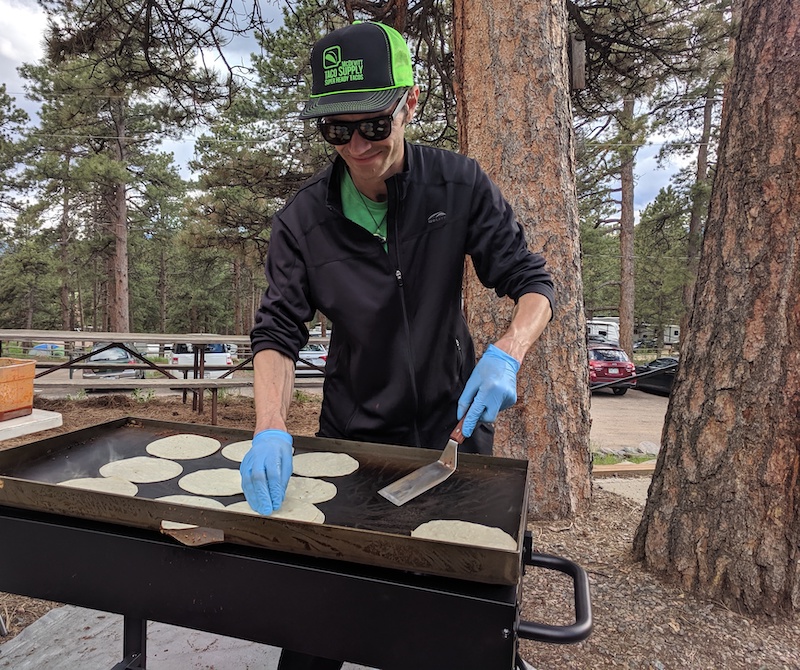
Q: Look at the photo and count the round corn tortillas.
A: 10